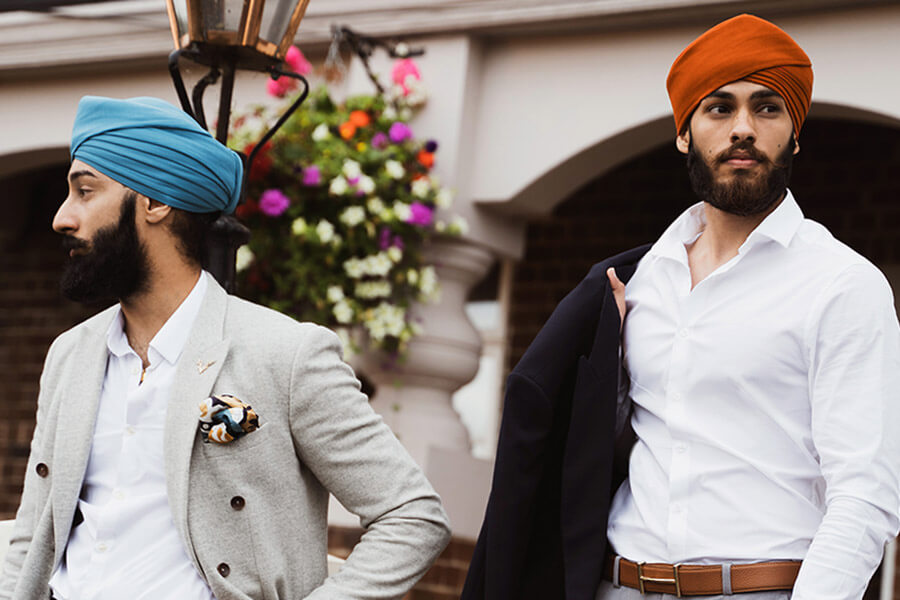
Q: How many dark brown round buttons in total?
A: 3